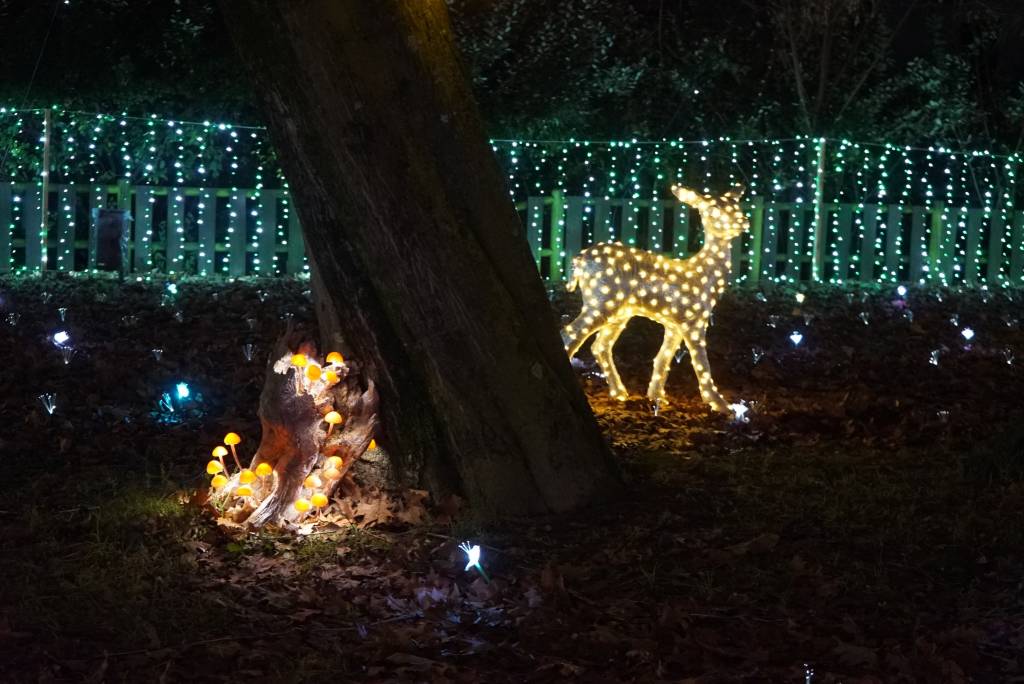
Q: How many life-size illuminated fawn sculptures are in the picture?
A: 1